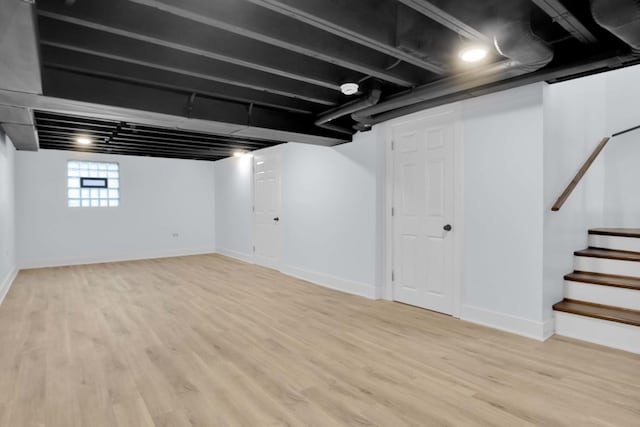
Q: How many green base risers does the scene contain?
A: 0